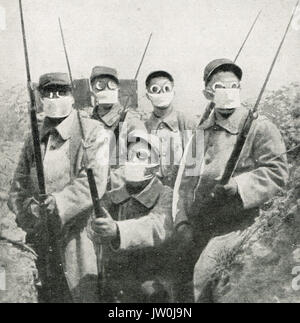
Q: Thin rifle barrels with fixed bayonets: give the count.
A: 5